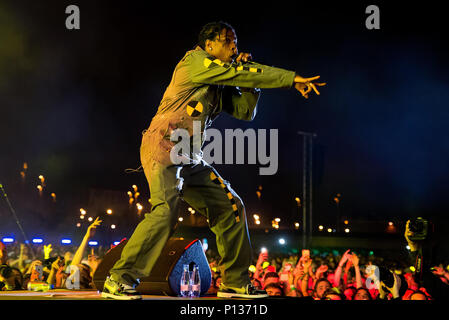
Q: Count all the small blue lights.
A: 5